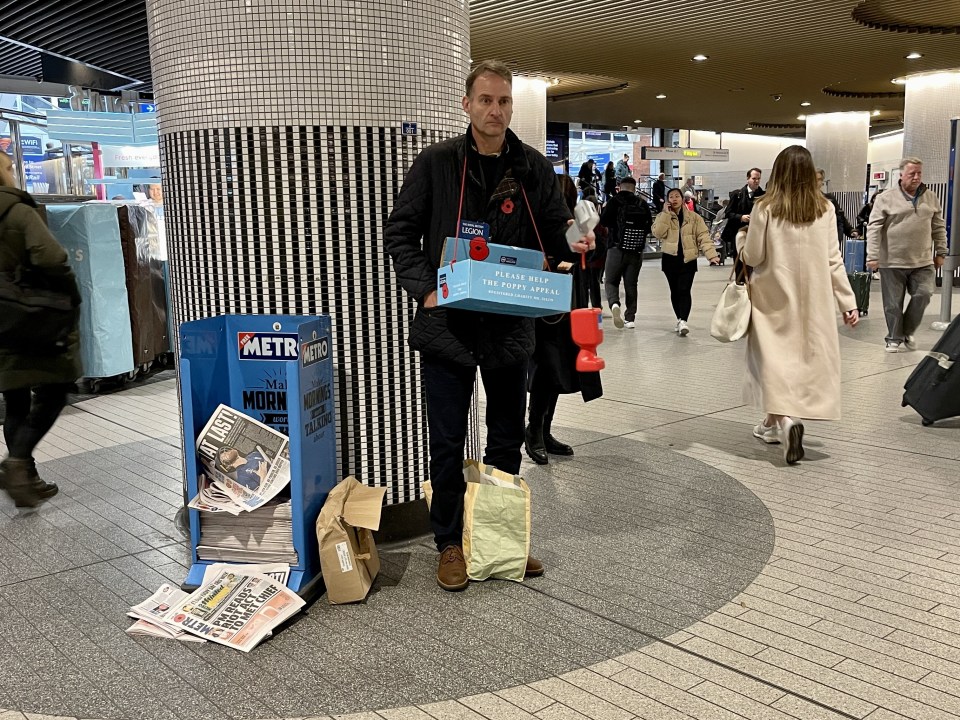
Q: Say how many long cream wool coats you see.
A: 1